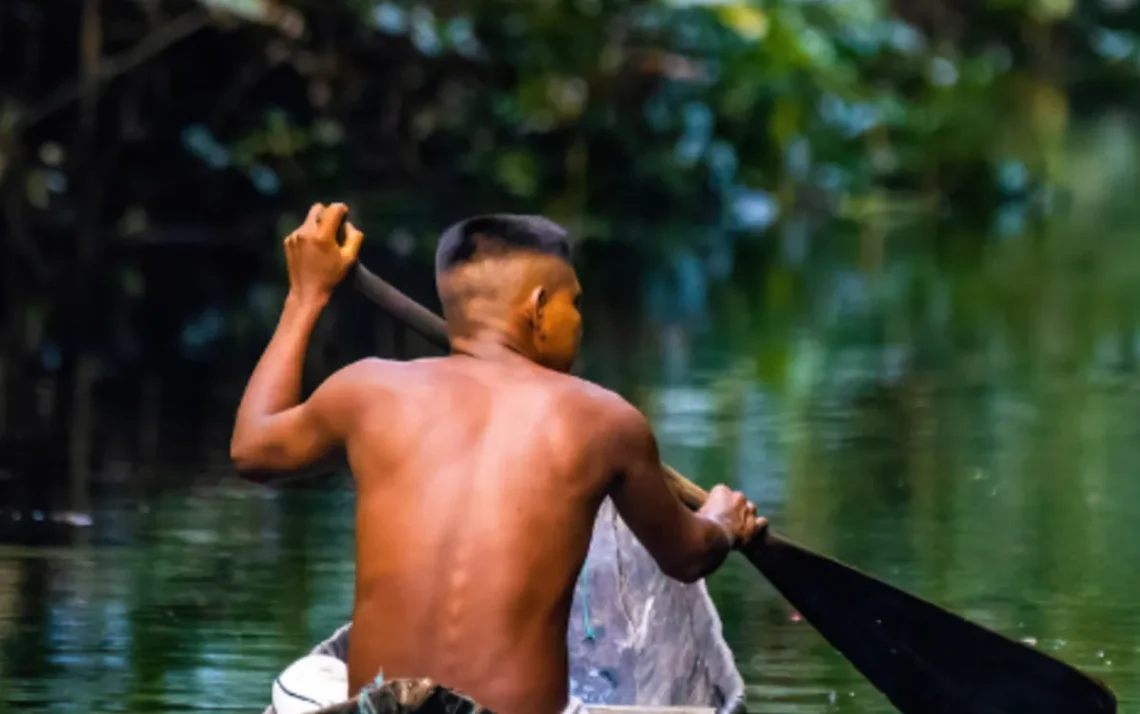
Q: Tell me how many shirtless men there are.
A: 1